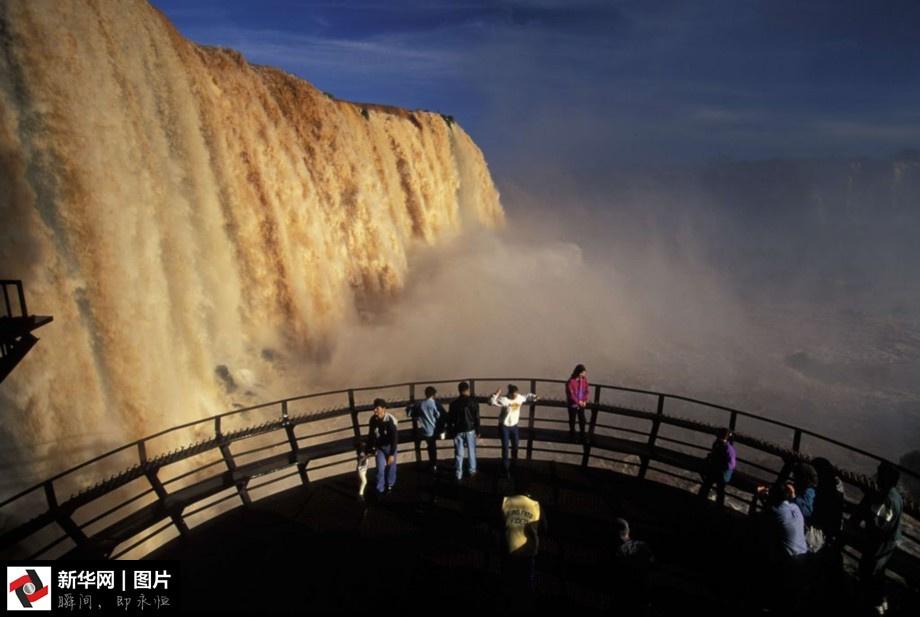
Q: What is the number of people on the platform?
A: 13